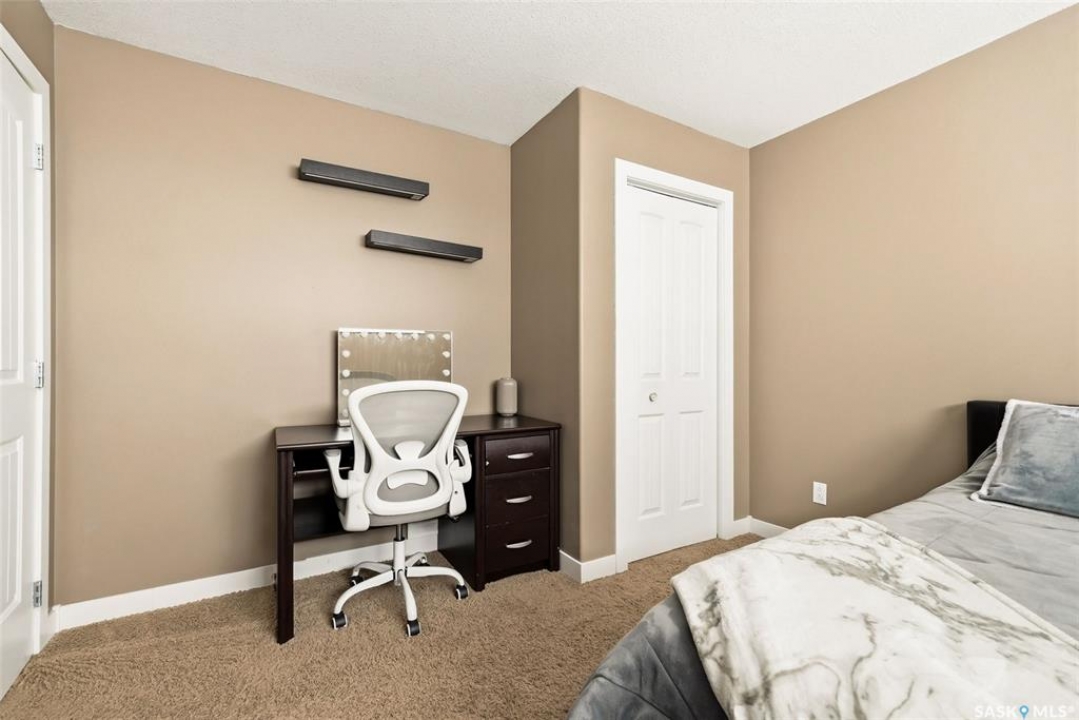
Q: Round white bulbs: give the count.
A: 13